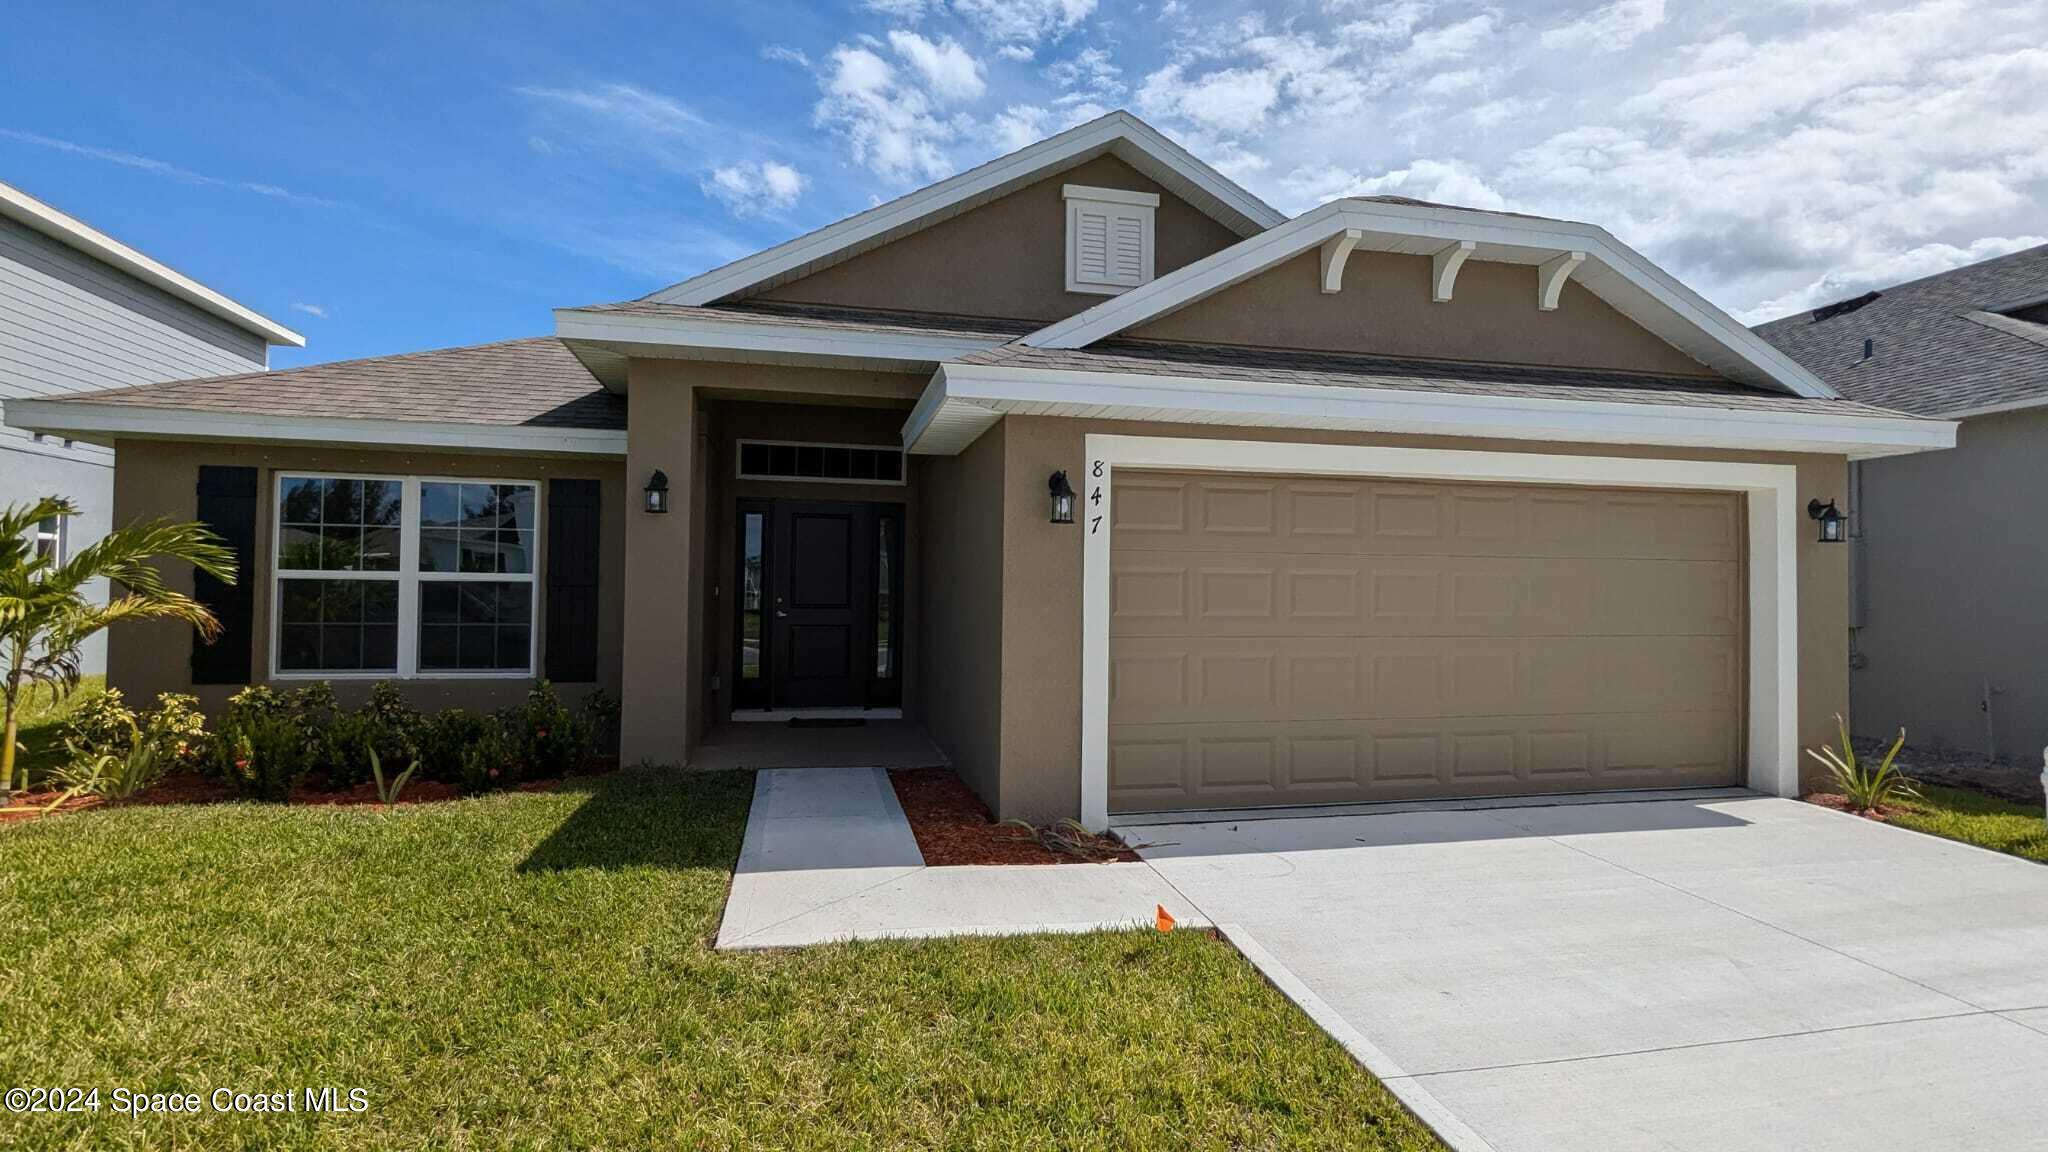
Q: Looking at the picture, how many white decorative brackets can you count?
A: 3